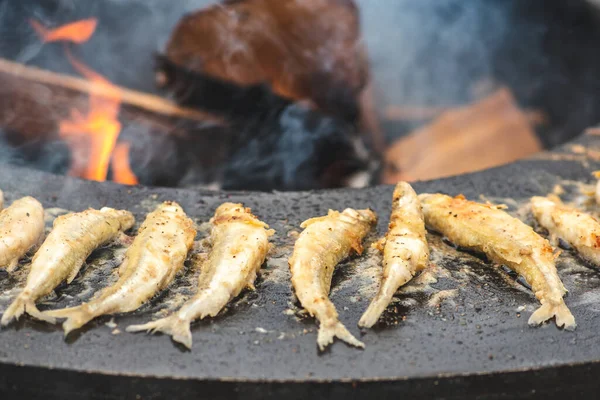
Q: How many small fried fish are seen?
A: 8